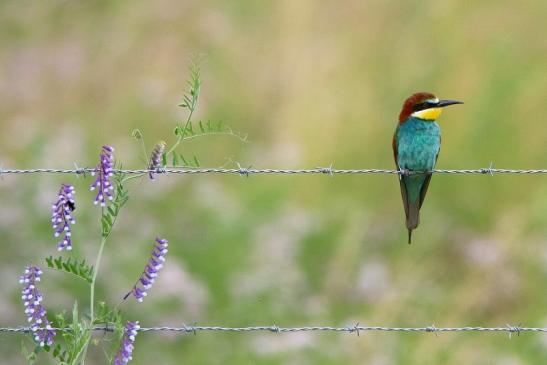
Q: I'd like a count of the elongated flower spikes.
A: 6